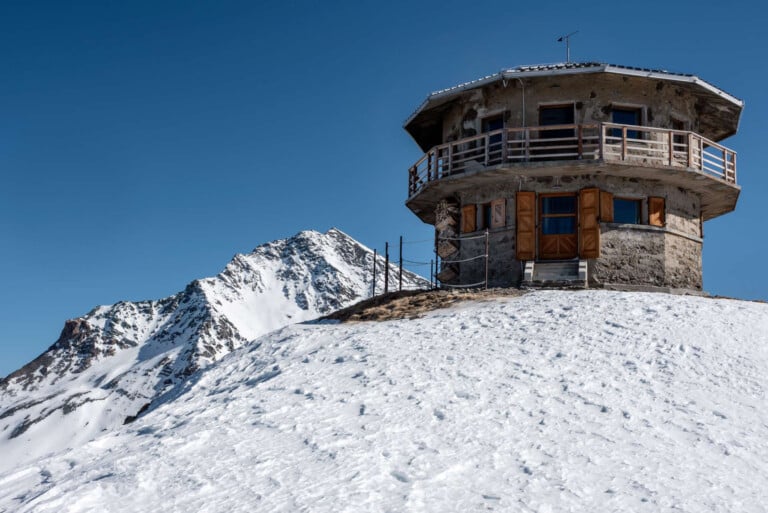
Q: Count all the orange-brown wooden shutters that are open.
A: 6